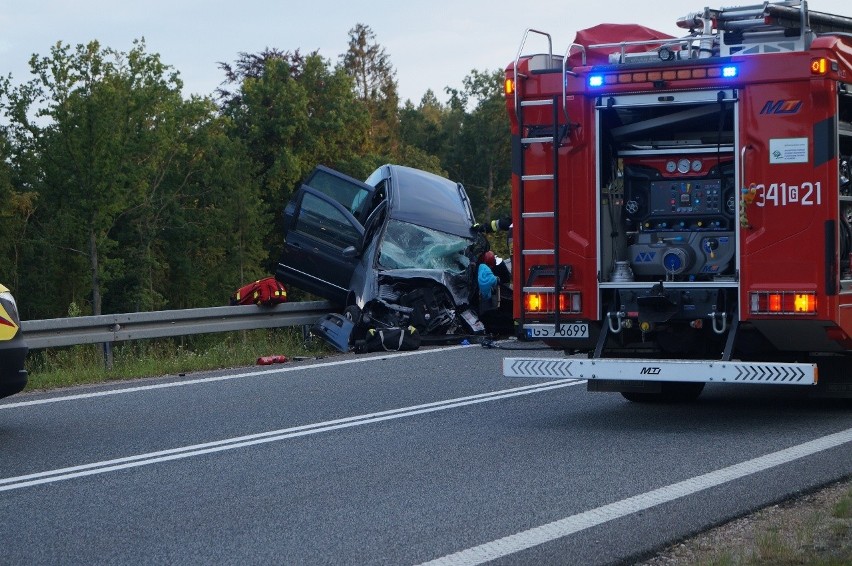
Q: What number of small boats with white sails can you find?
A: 0